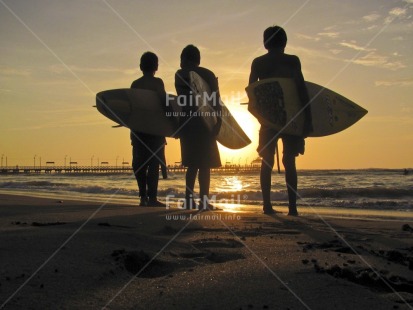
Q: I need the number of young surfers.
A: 3